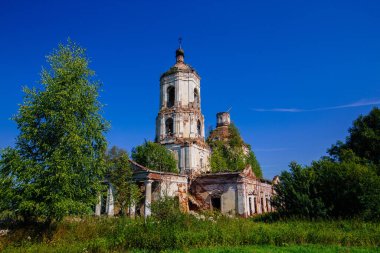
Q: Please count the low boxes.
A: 0